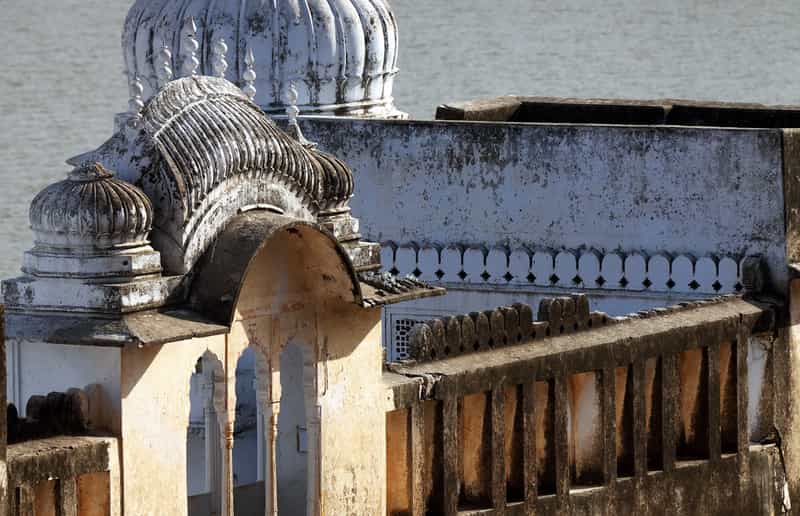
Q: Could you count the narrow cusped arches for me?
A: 3